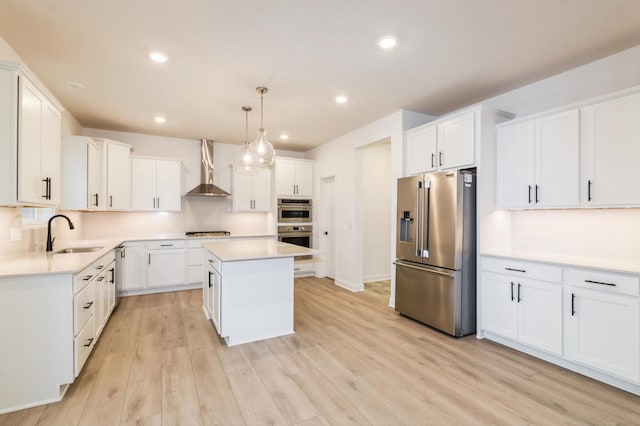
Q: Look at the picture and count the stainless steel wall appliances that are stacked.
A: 2